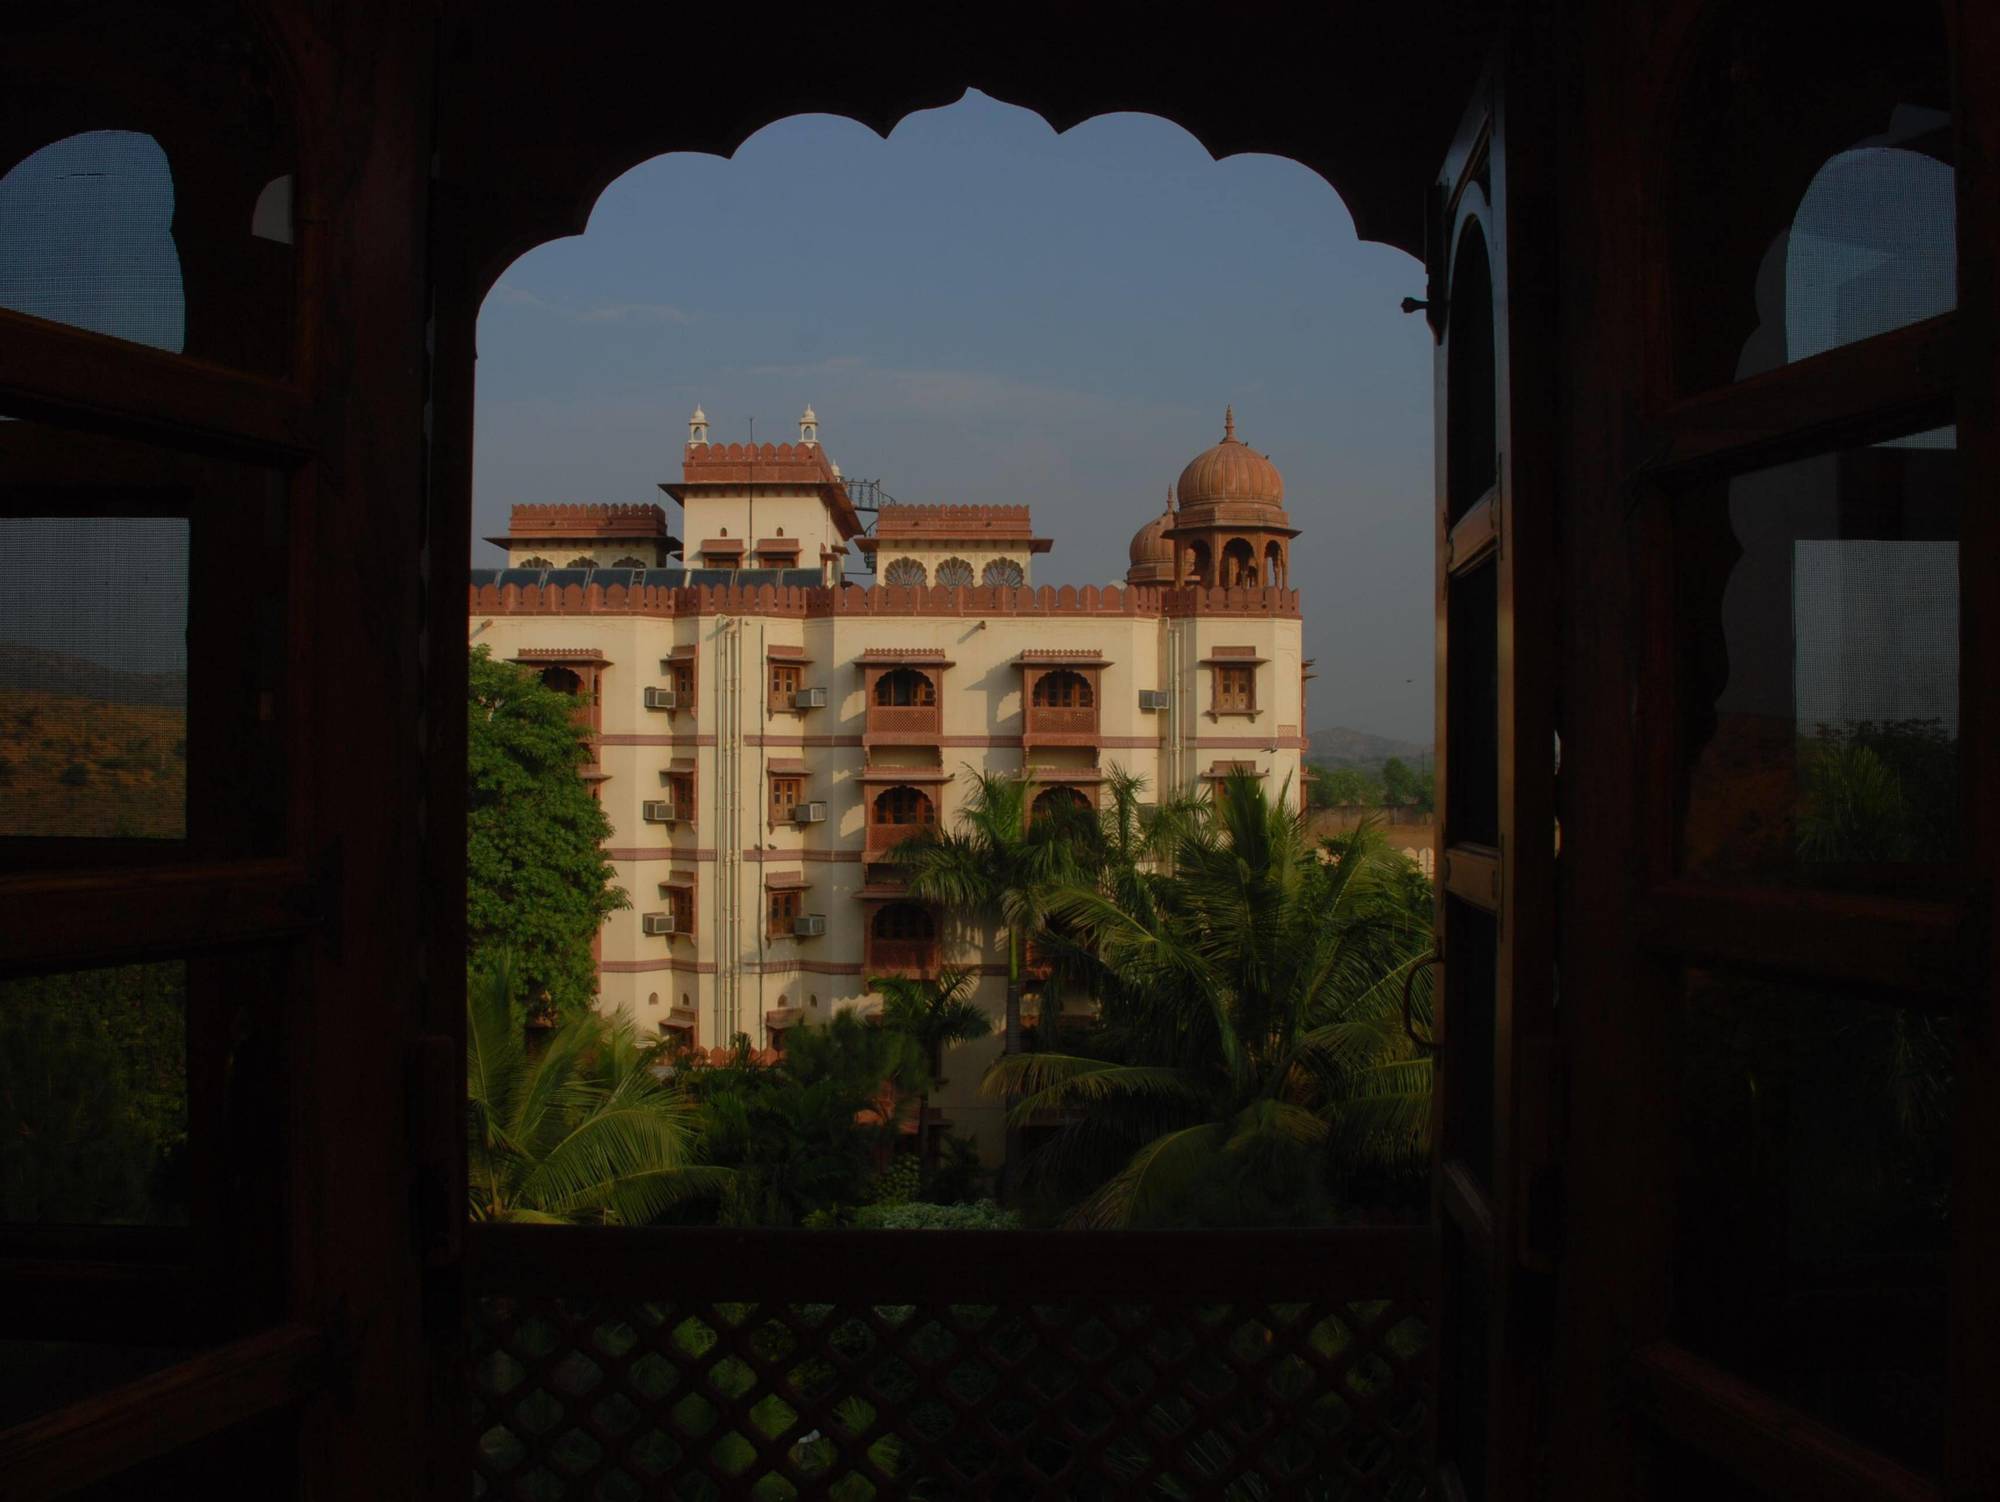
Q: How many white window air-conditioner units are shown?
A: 7